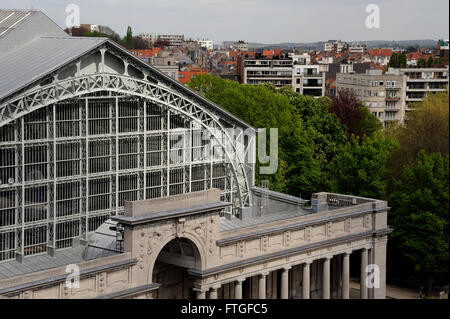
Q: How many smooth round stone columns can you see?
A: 9